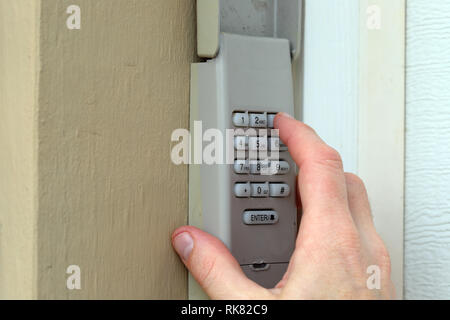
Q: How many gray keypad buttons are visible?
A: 13